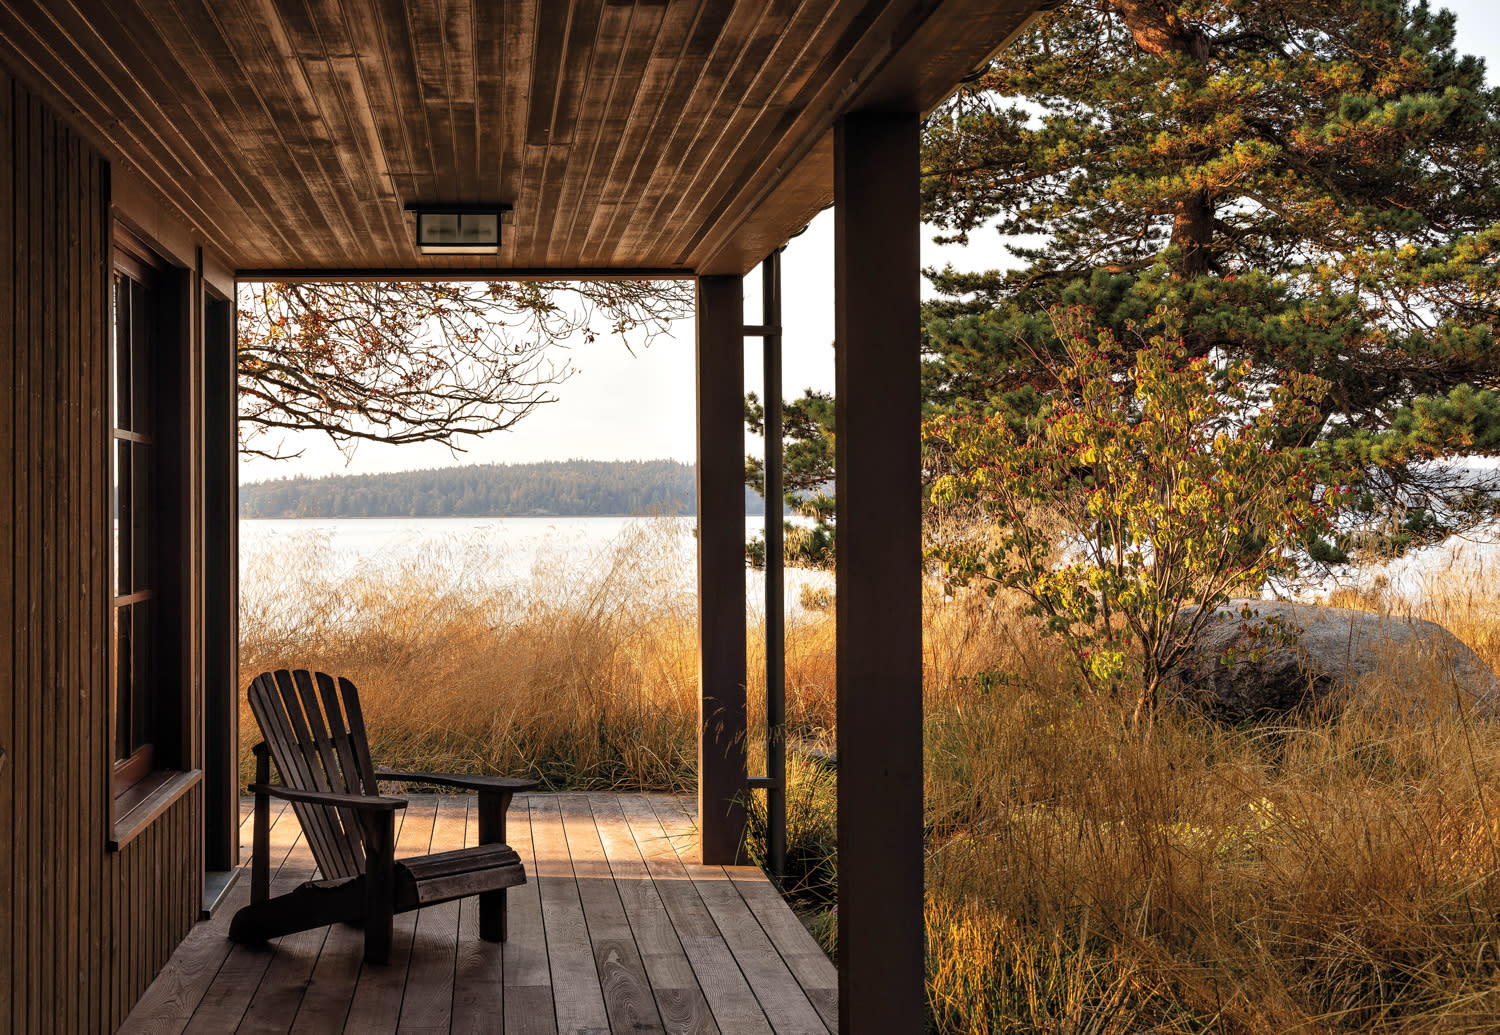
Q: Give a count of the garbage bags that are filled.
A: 0